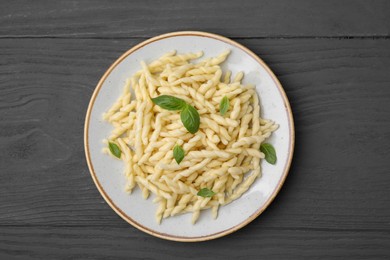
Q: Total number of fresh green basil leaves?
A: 7